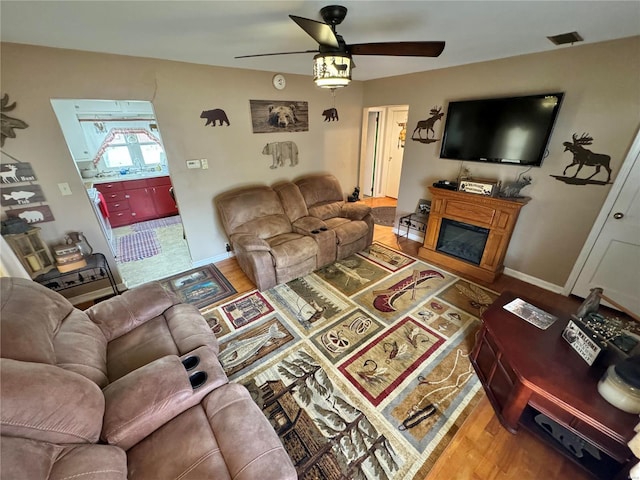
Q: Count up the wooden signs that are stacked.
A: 3